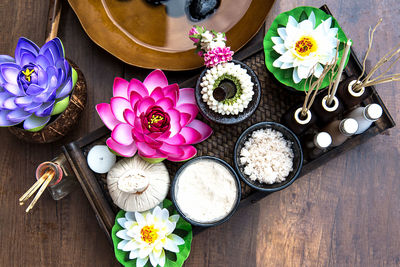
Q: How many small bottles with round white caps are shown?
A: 3